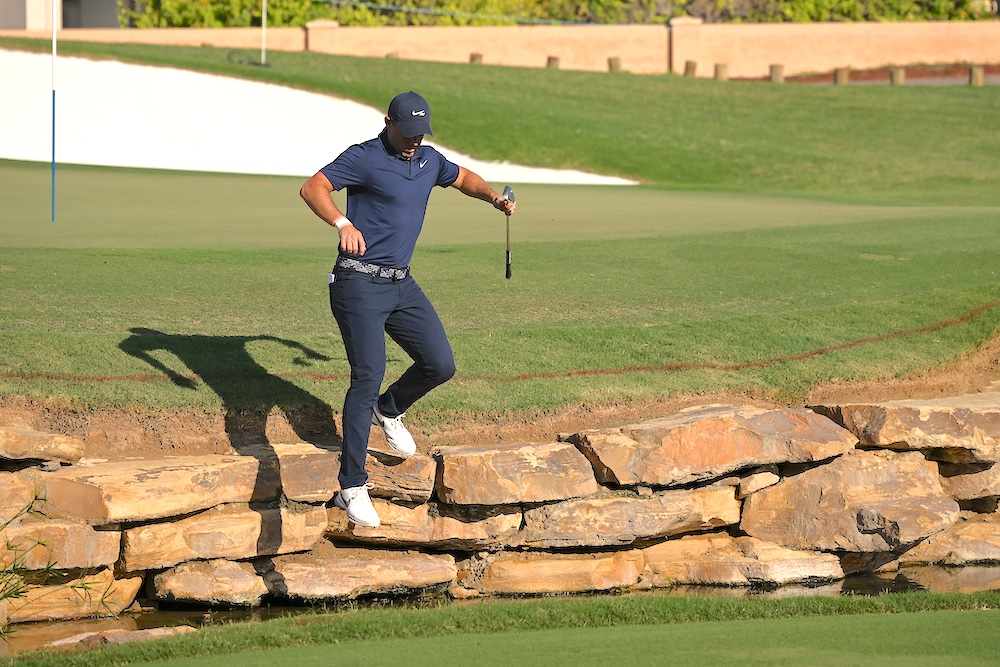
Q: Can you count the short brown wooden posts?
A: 9